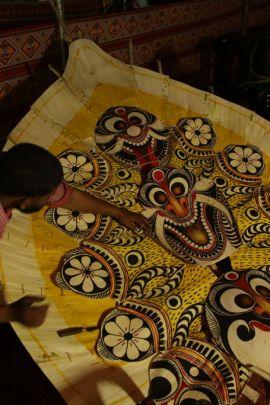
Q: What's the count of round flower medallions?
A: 6